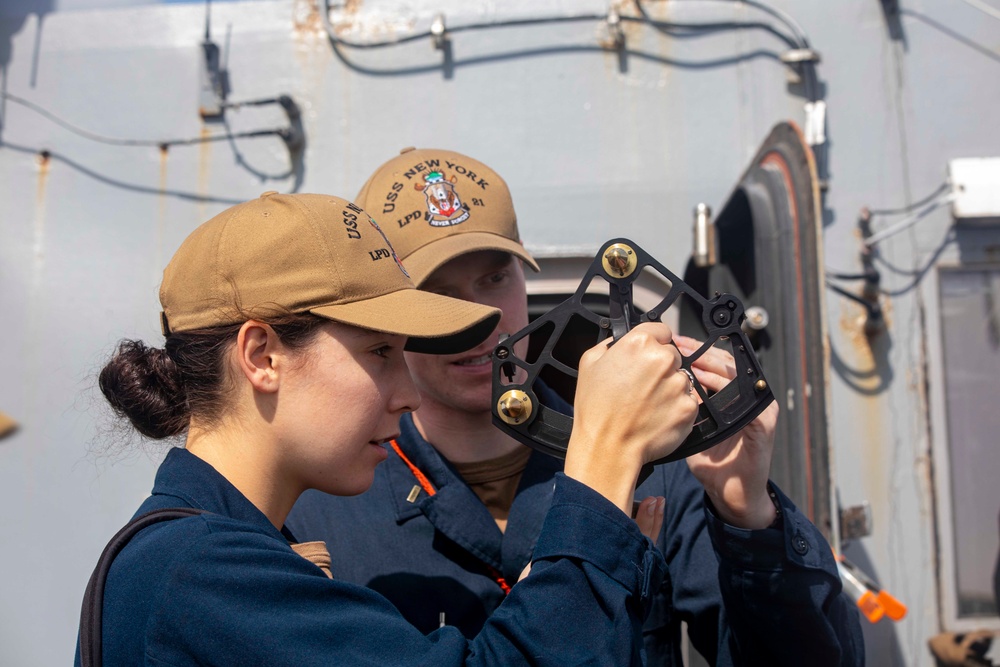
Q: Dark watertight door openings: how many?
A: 1